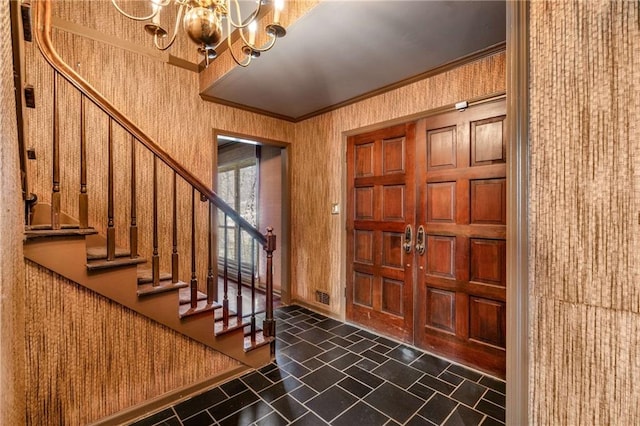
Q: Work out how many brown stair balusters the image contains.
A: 11